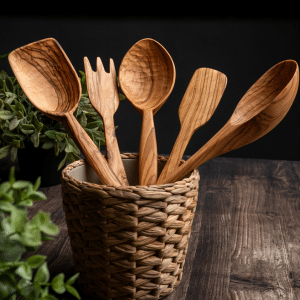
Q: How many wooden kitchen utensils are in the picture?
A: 5